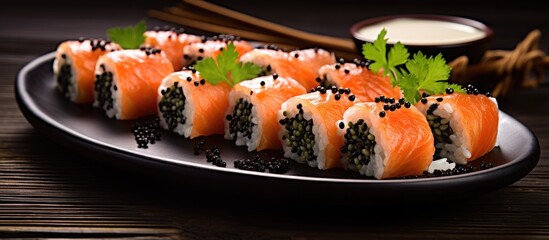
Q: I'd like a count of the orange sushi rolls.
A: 12